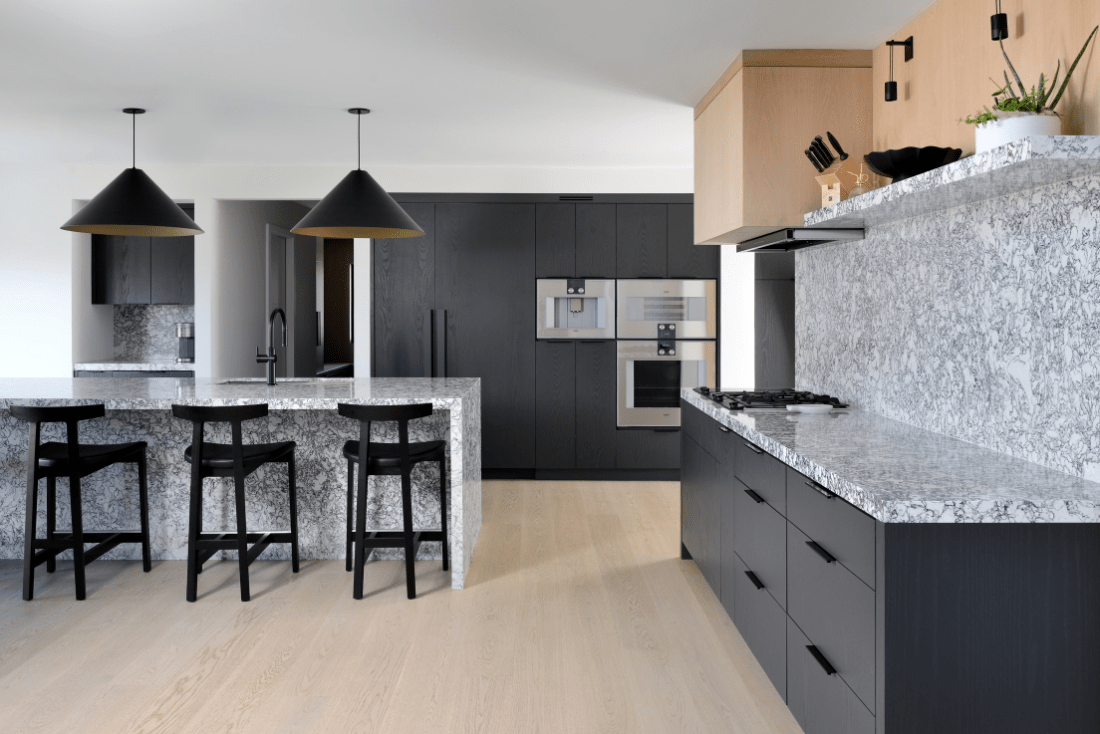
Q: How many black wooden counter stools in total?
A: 3